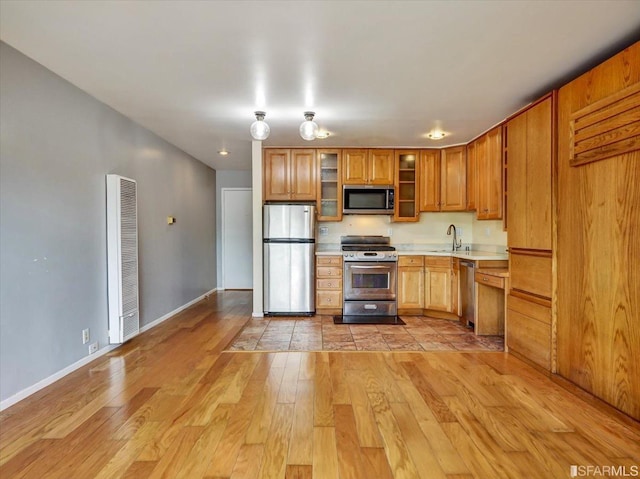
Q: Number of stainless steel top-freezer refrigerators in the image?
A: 1